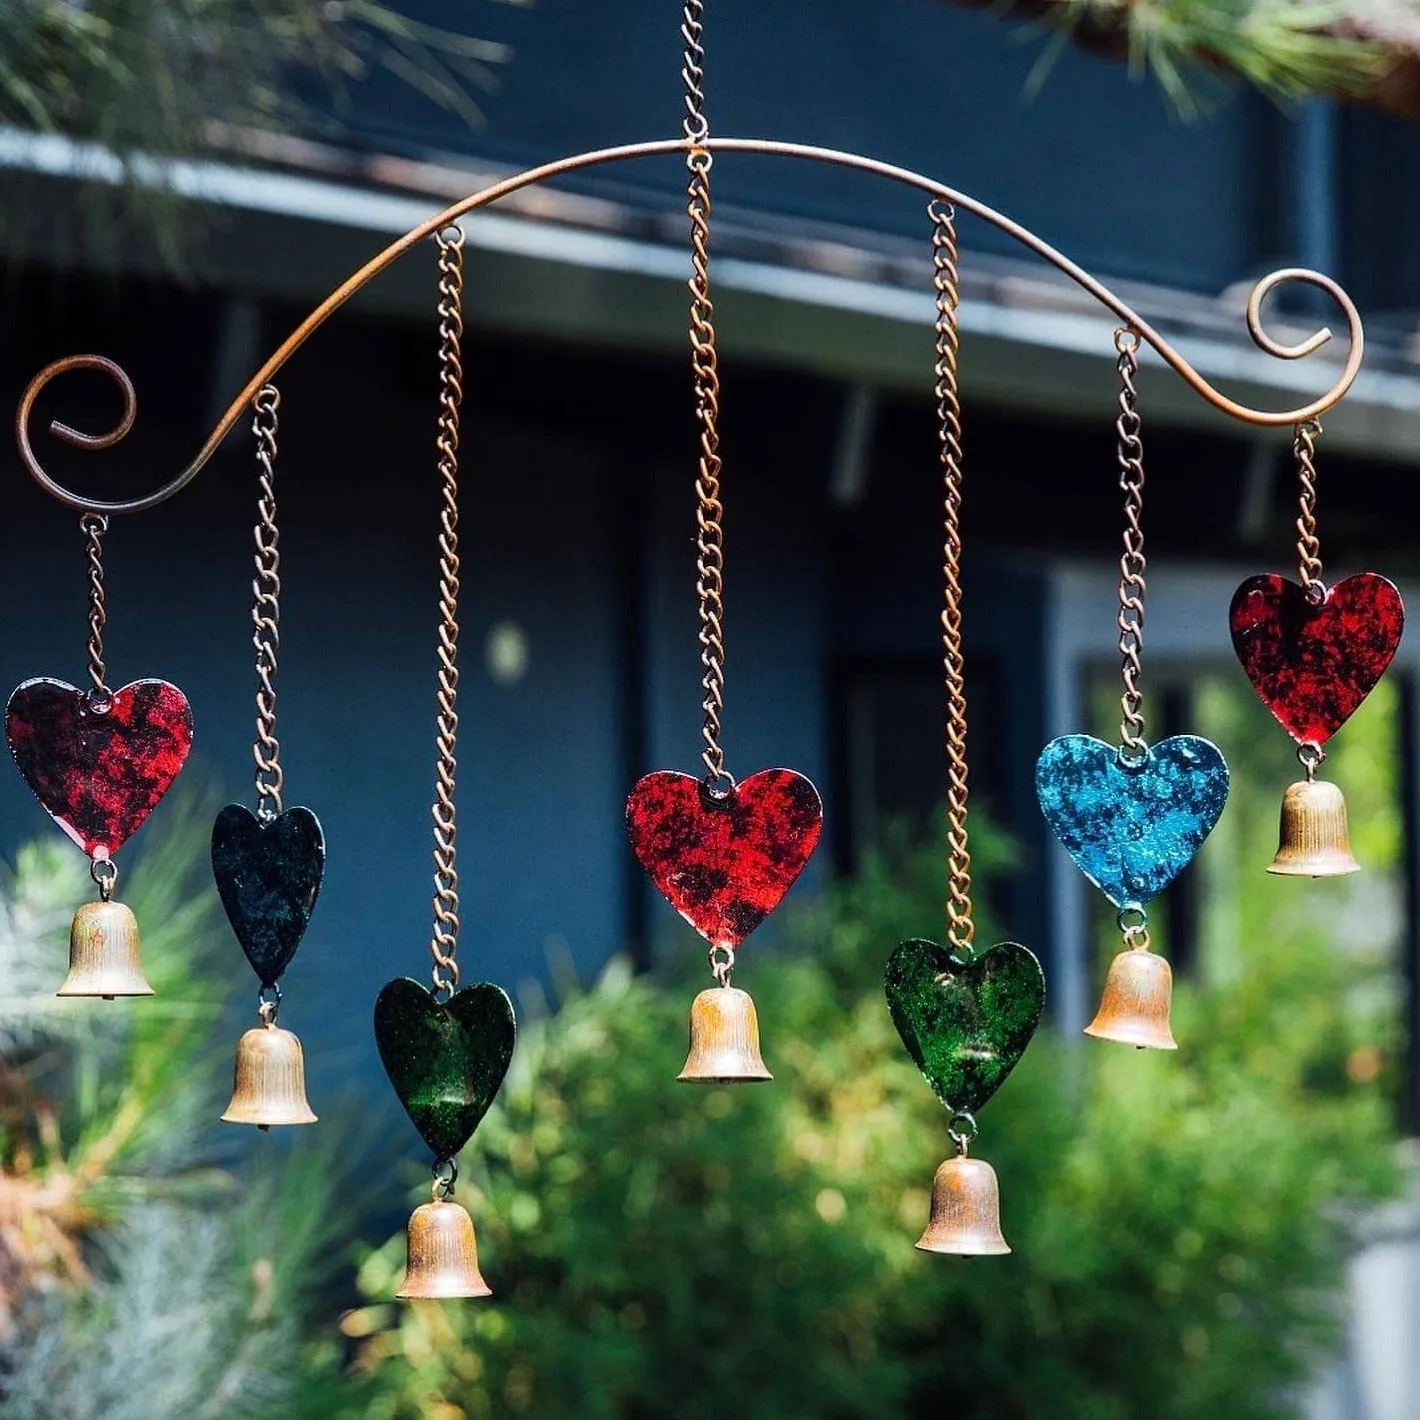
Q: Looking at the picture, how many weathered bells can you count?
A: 7